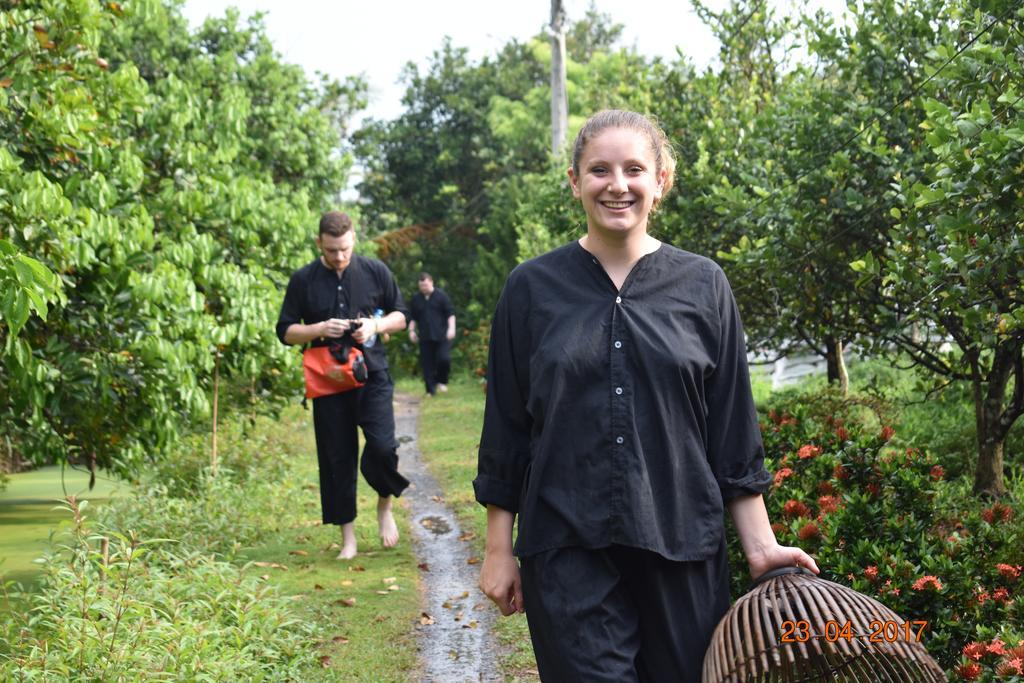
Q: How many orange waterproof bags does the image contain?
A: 1